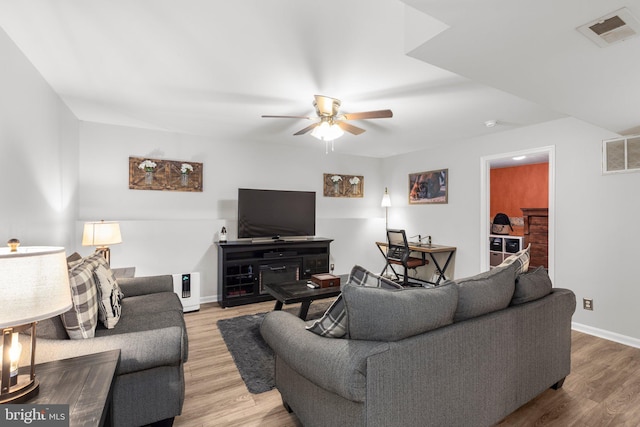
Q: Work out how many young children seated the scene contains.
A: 0